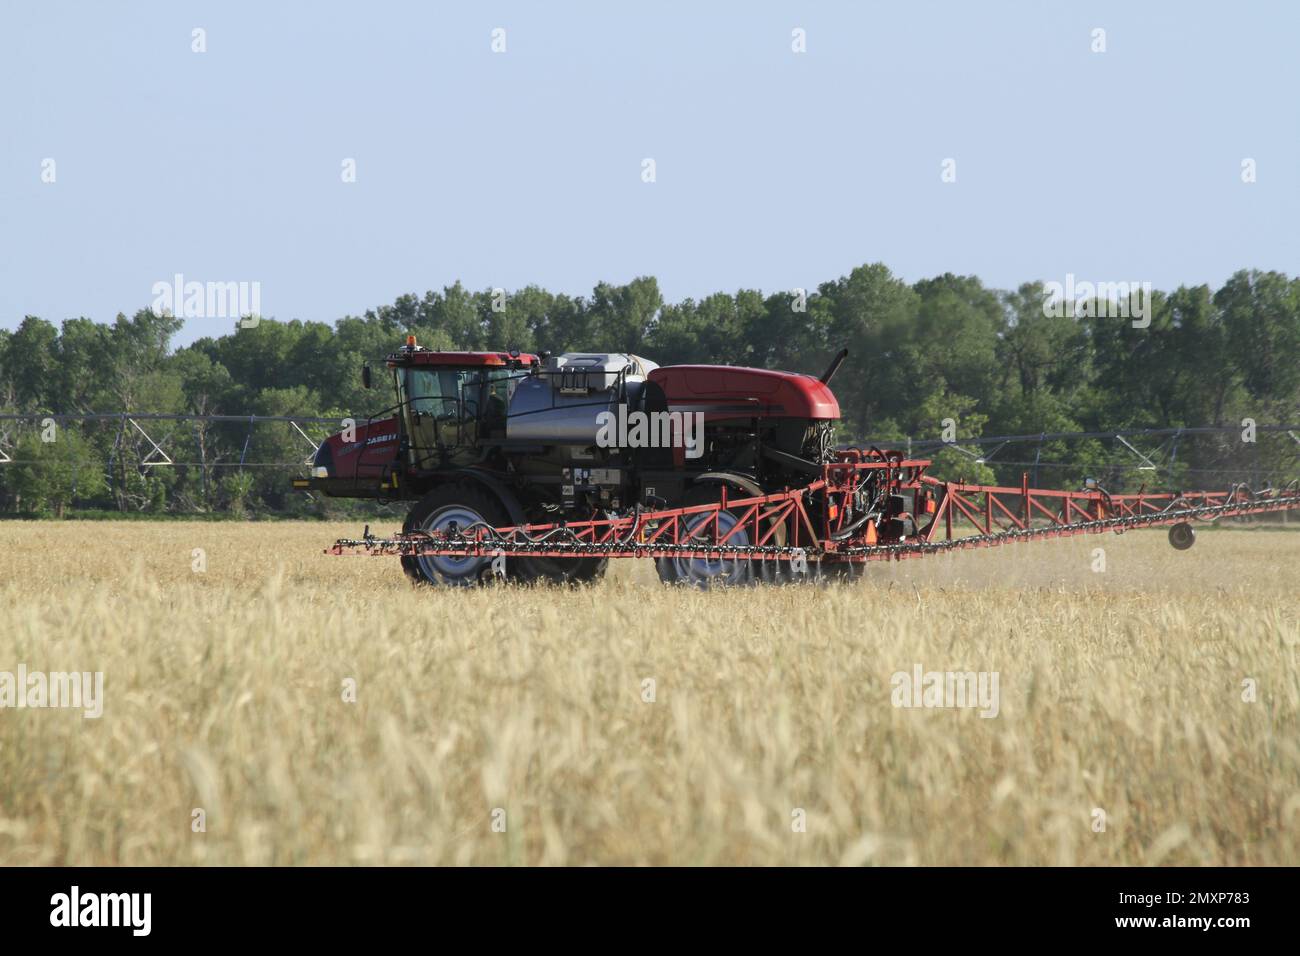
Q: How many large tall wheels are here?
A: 4